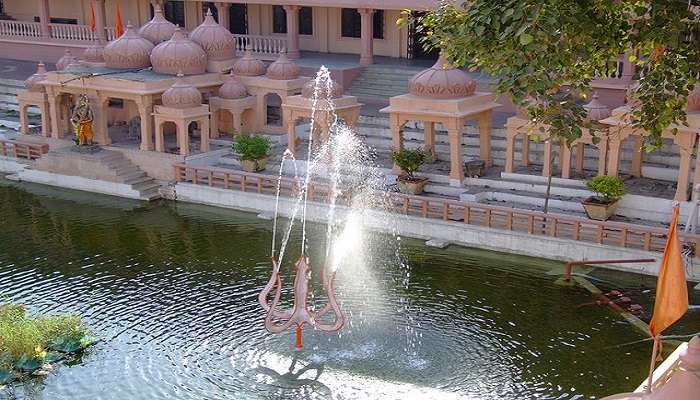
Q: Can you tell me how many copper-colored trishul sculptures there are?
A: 1